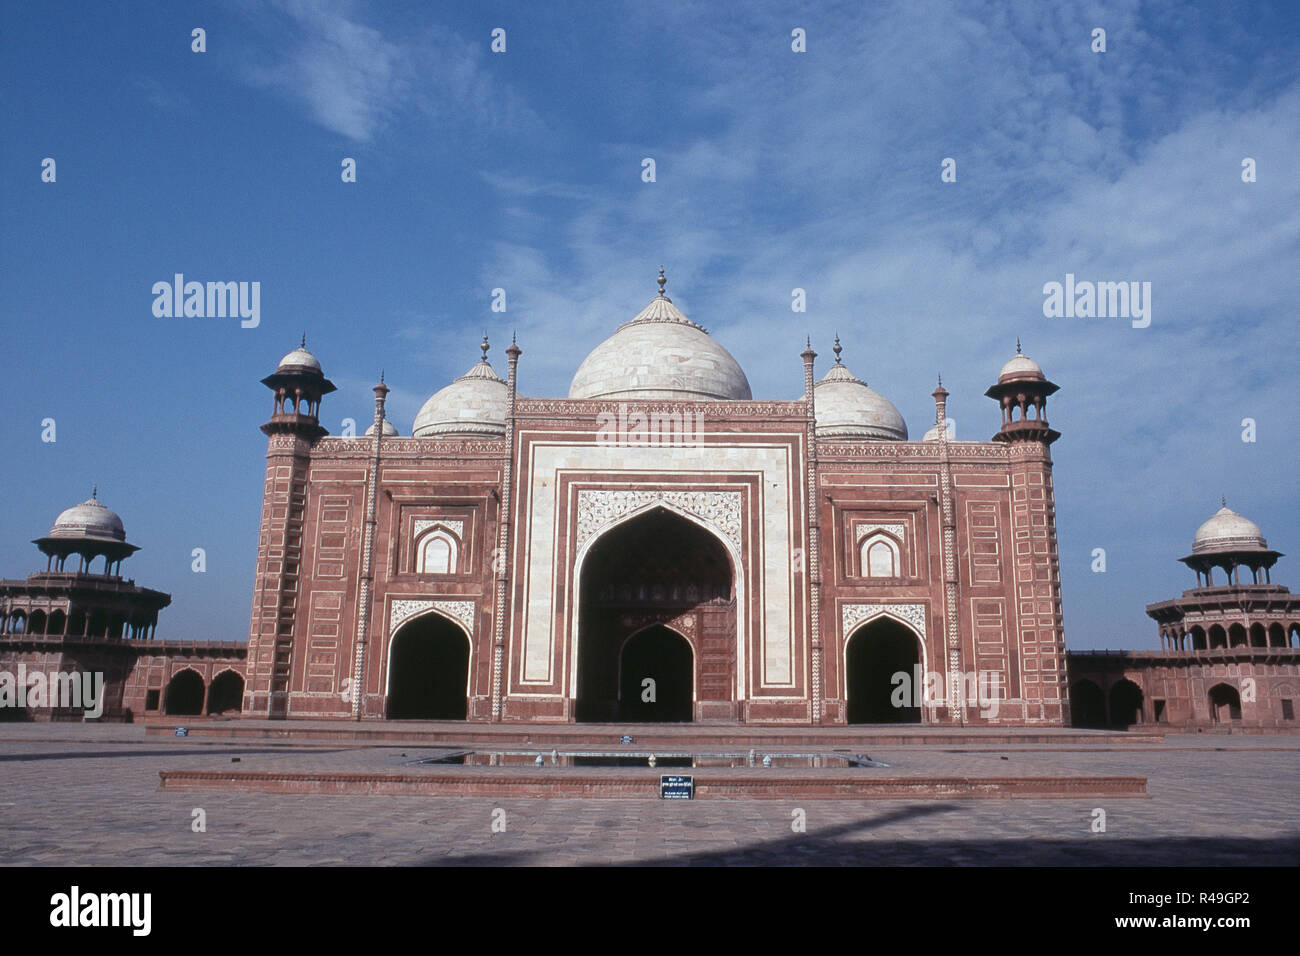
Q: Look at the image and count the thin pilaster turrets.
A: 4